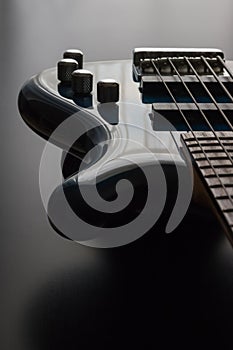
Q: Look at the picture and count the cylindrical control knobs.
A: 4